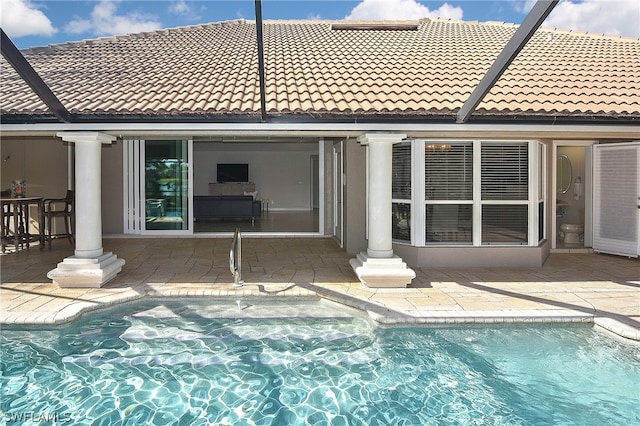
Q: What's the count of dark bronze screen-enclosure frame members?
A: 3